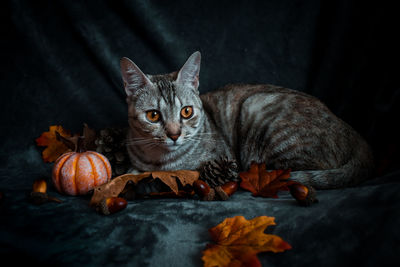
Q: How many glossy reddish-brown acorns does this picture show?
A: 5